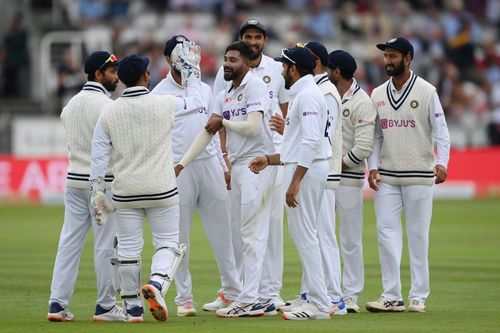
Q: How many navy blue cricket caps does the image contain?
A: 8